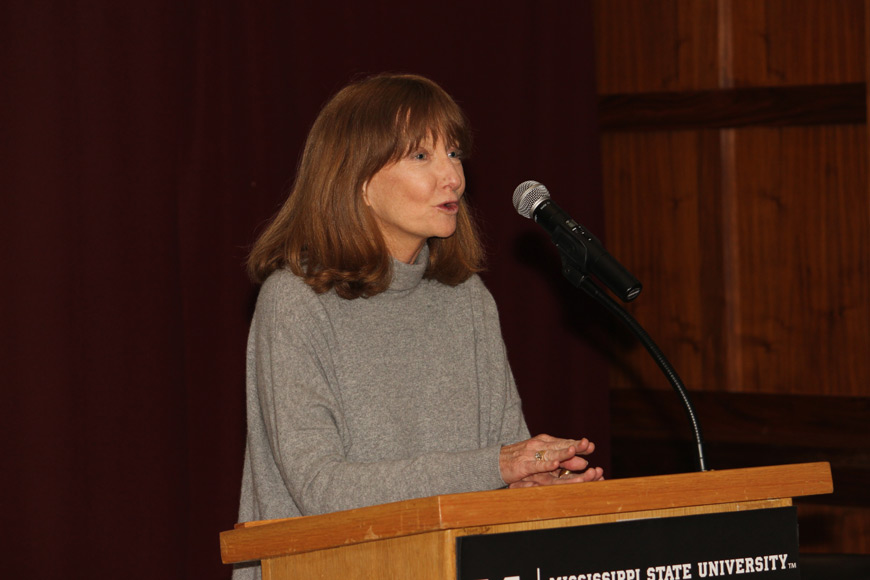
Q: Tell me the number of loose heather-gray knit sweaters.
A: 1